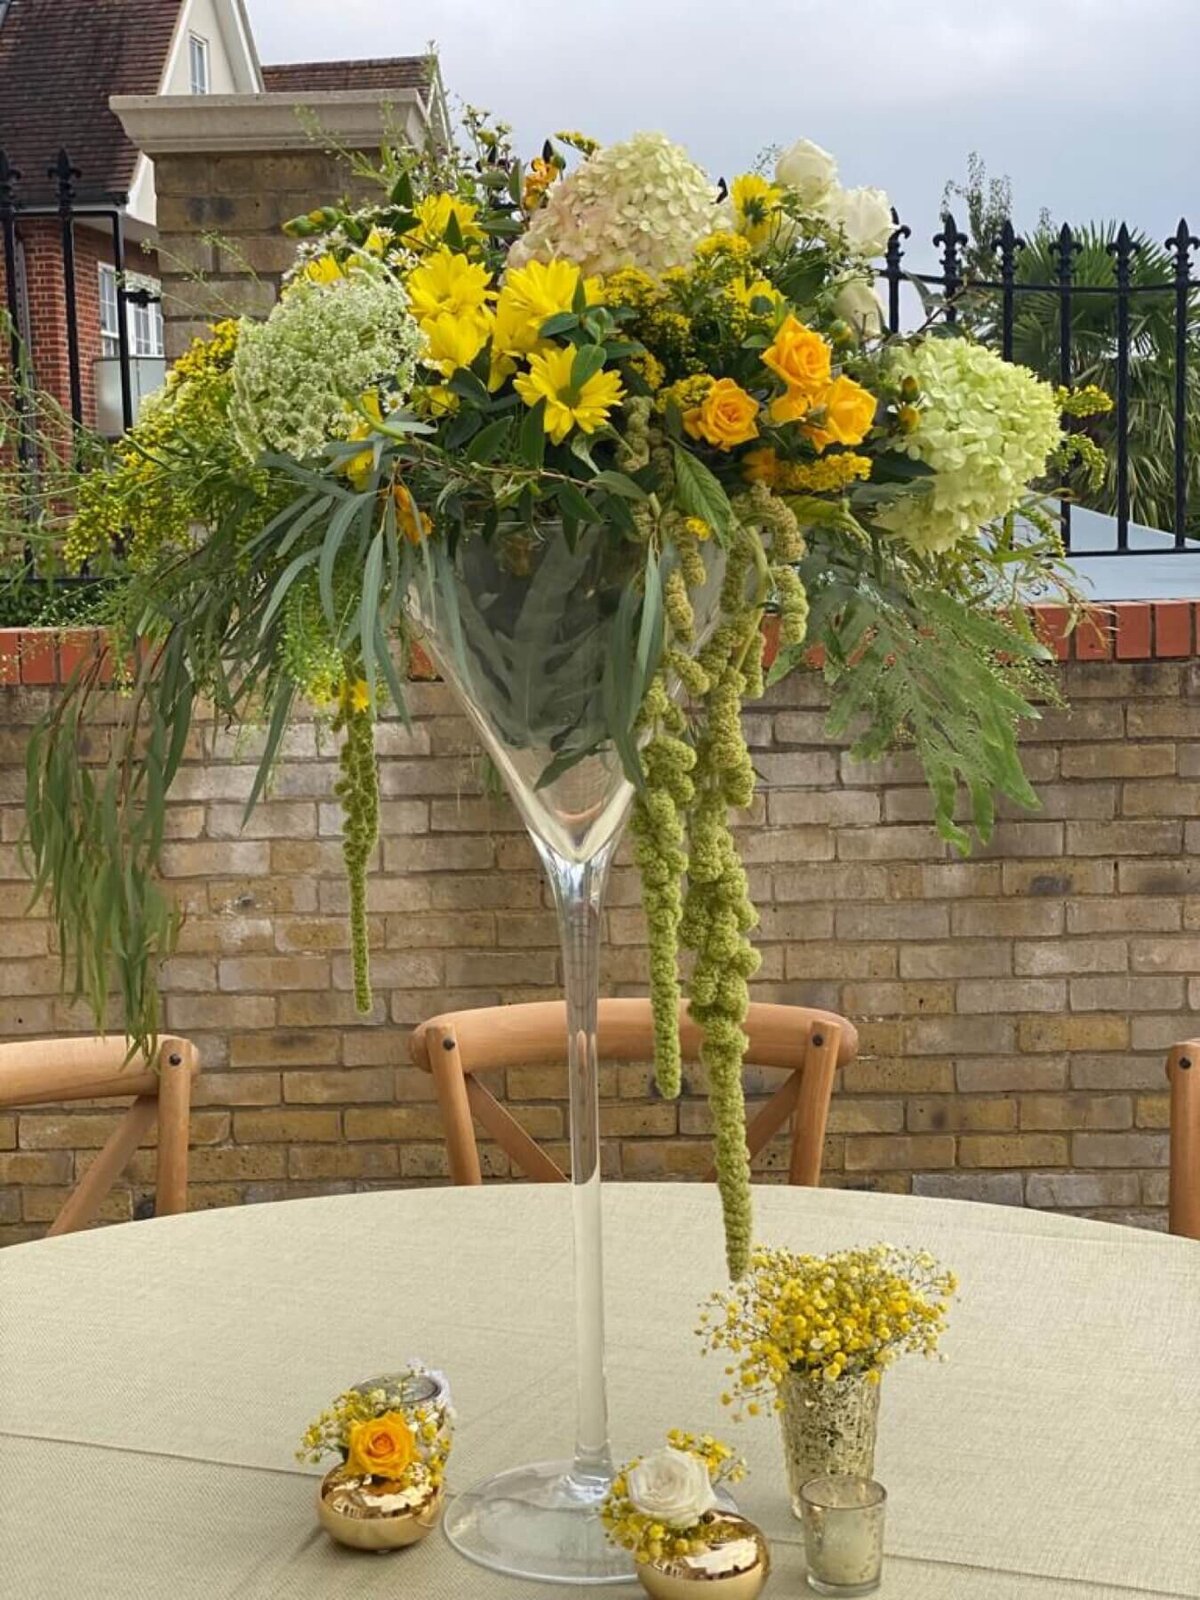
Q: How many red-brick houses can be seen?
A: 1